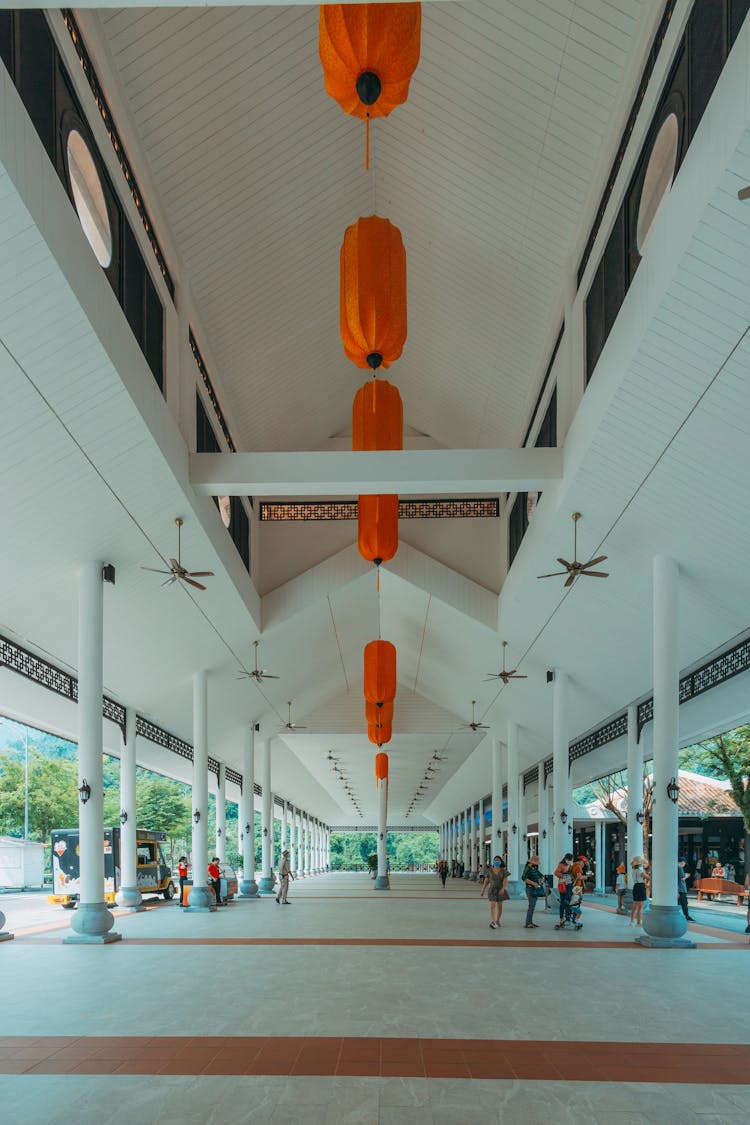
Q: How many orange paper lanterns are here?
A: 8